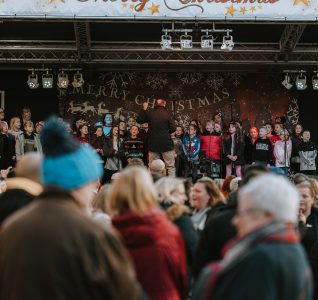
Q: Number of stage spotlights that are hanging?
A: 11